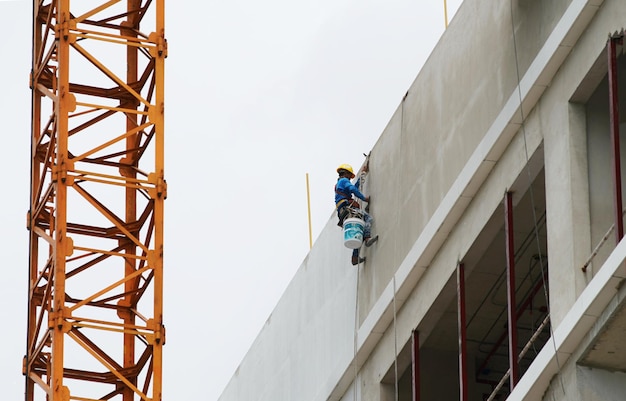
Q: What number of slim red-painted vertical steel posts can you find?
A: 4